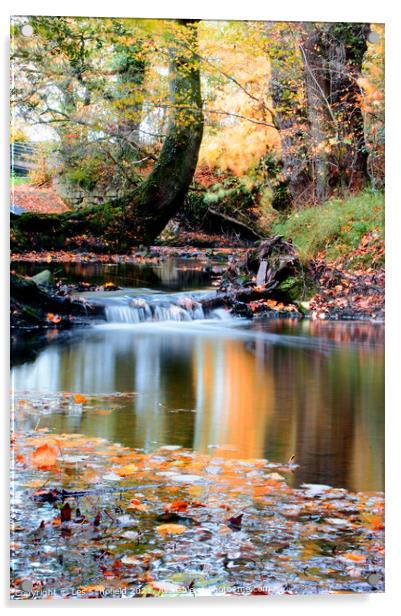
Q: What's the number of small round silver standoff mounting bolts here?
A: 4